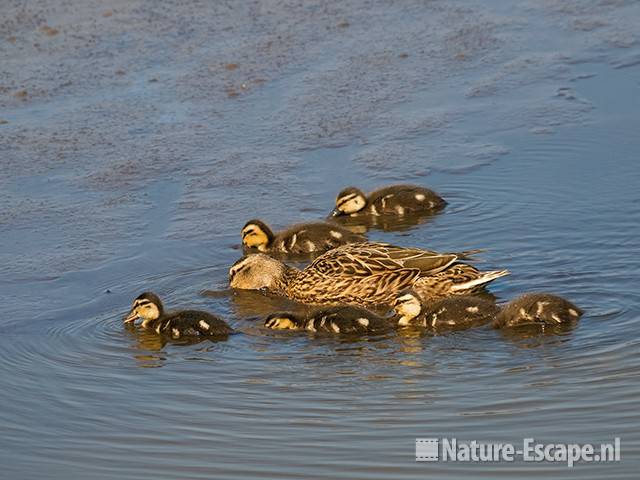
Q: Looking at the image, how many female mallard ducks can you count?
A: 1